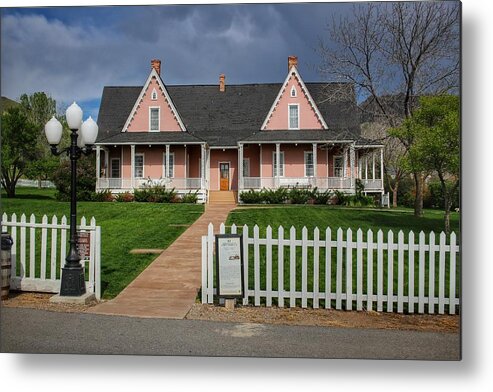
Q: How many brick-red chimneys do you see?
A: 3